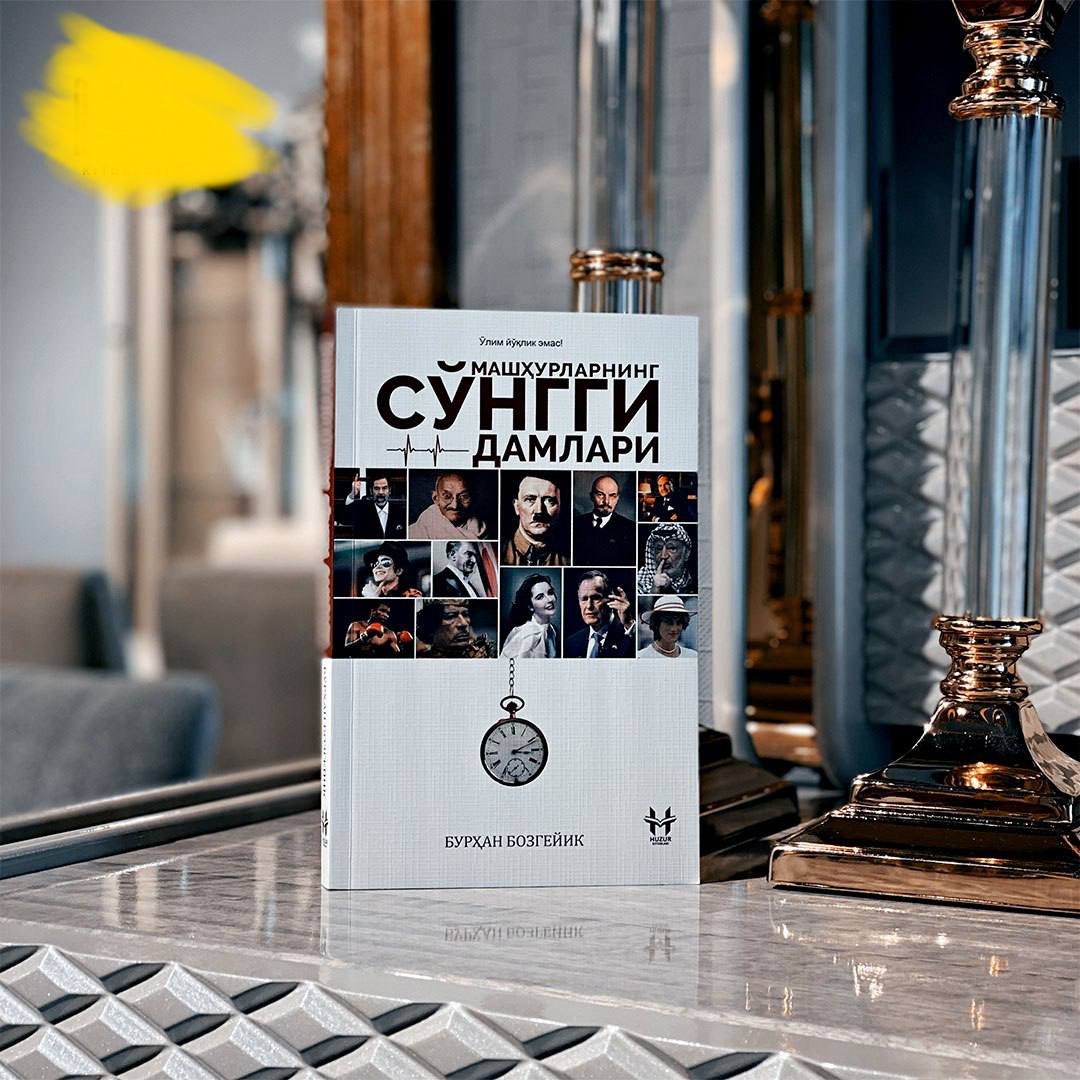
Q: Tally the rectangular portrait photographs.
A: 13